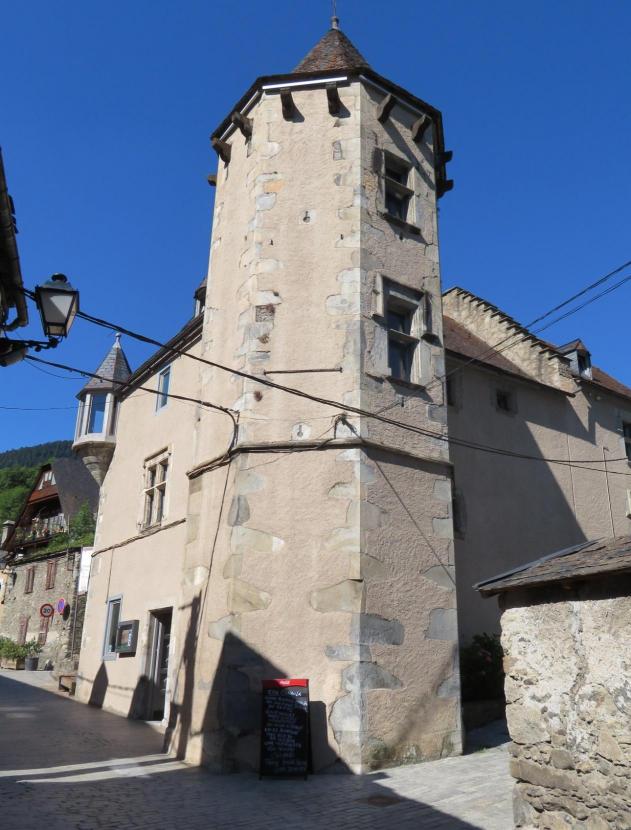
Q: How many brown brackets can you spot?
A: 9